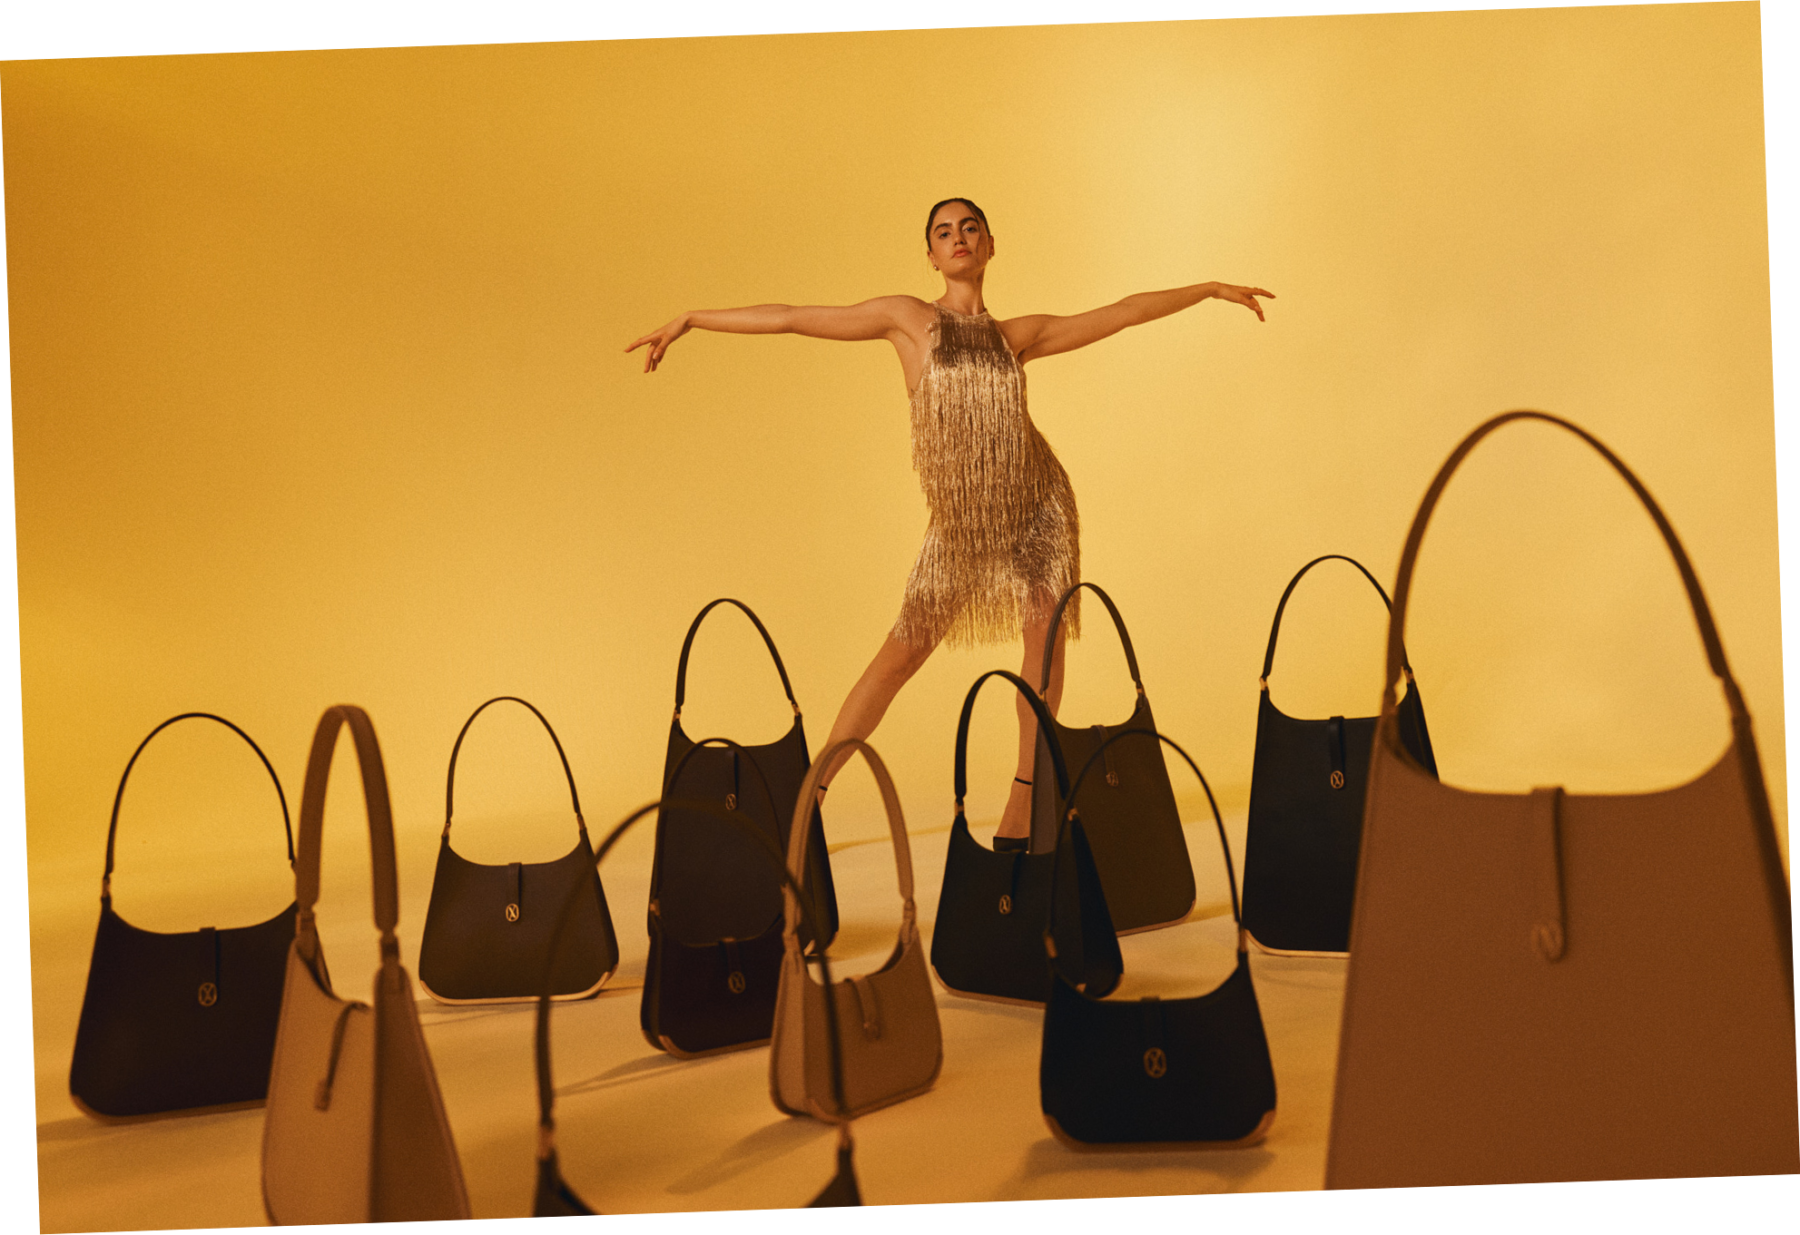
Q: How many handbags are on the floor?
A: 12